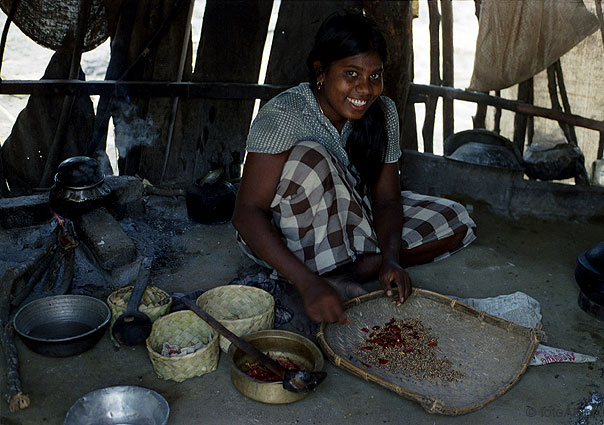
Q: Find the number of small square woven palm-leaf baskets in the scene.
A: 3